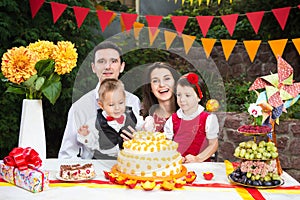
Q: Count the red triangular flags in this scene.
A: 11